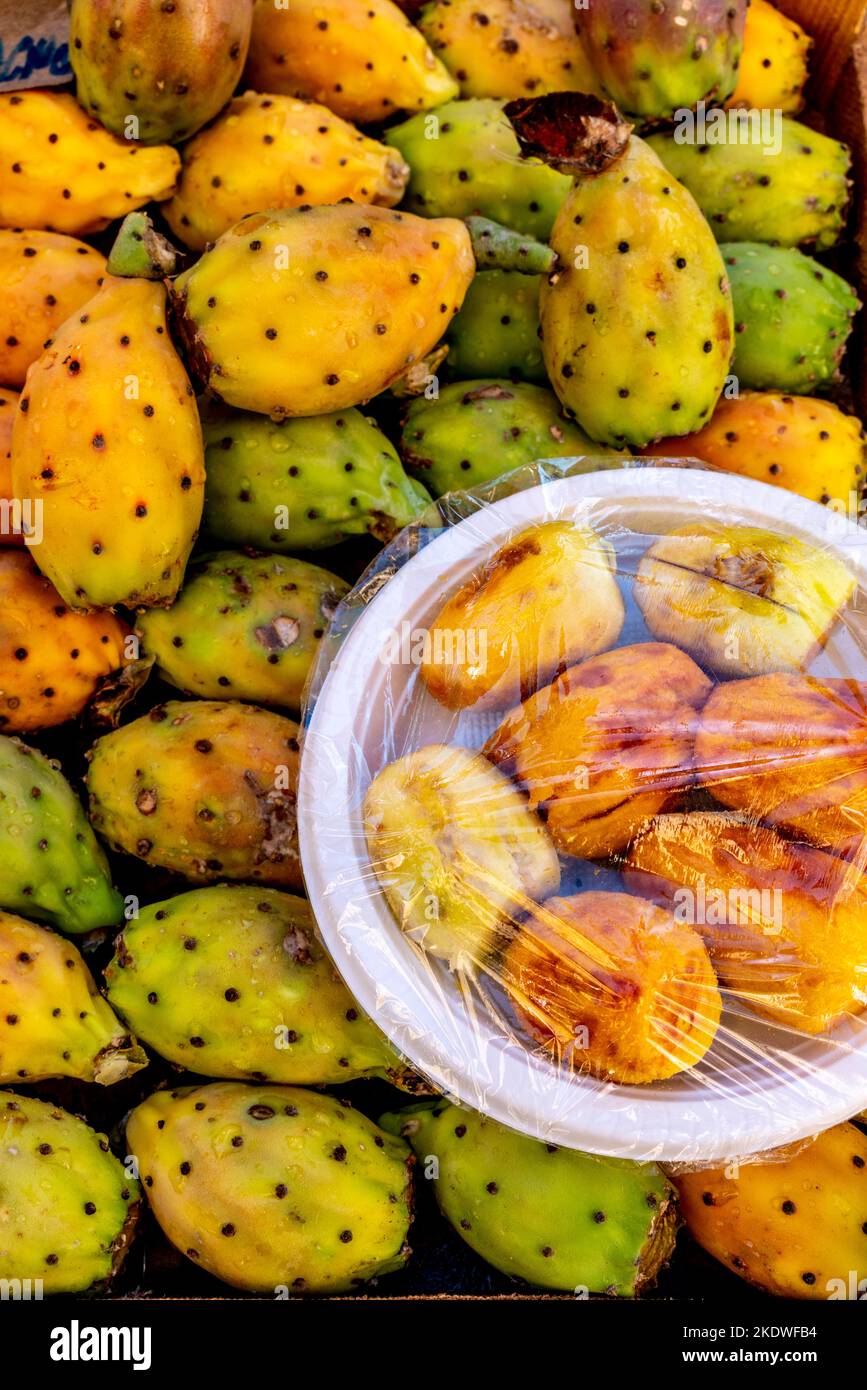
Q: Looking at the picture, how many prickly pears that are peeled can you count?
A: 7